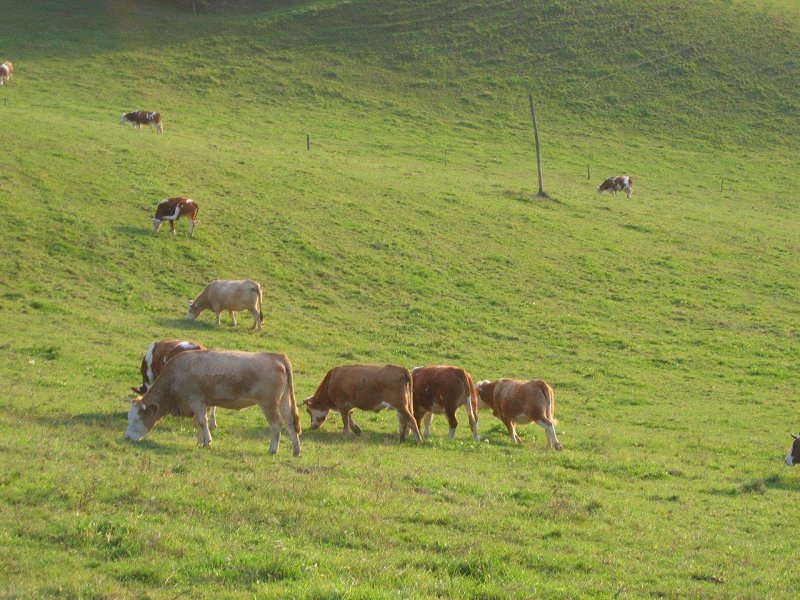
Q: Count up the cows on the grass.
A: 11